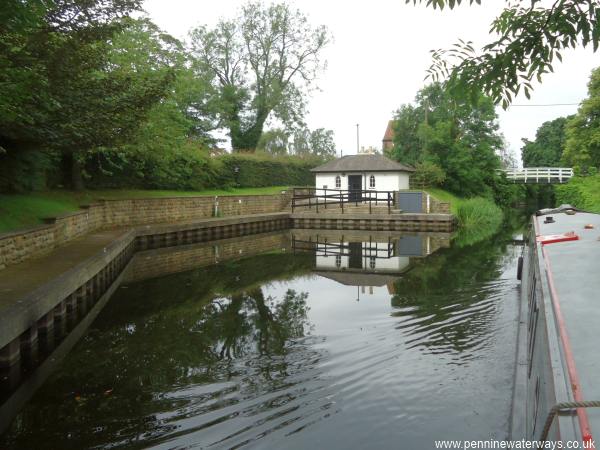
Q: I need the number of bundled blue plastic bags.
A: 0